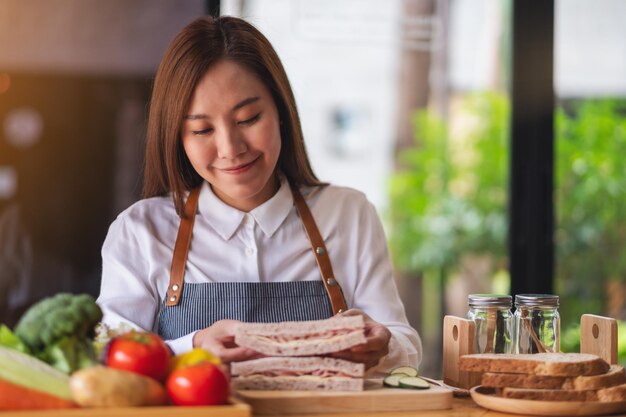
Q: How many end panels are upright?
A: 2